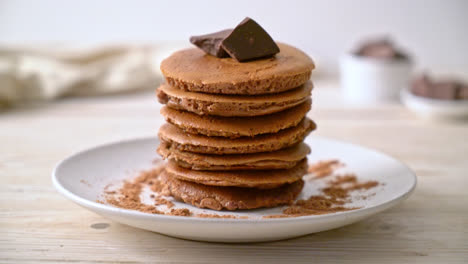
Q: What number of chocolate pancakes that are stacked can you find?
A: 7